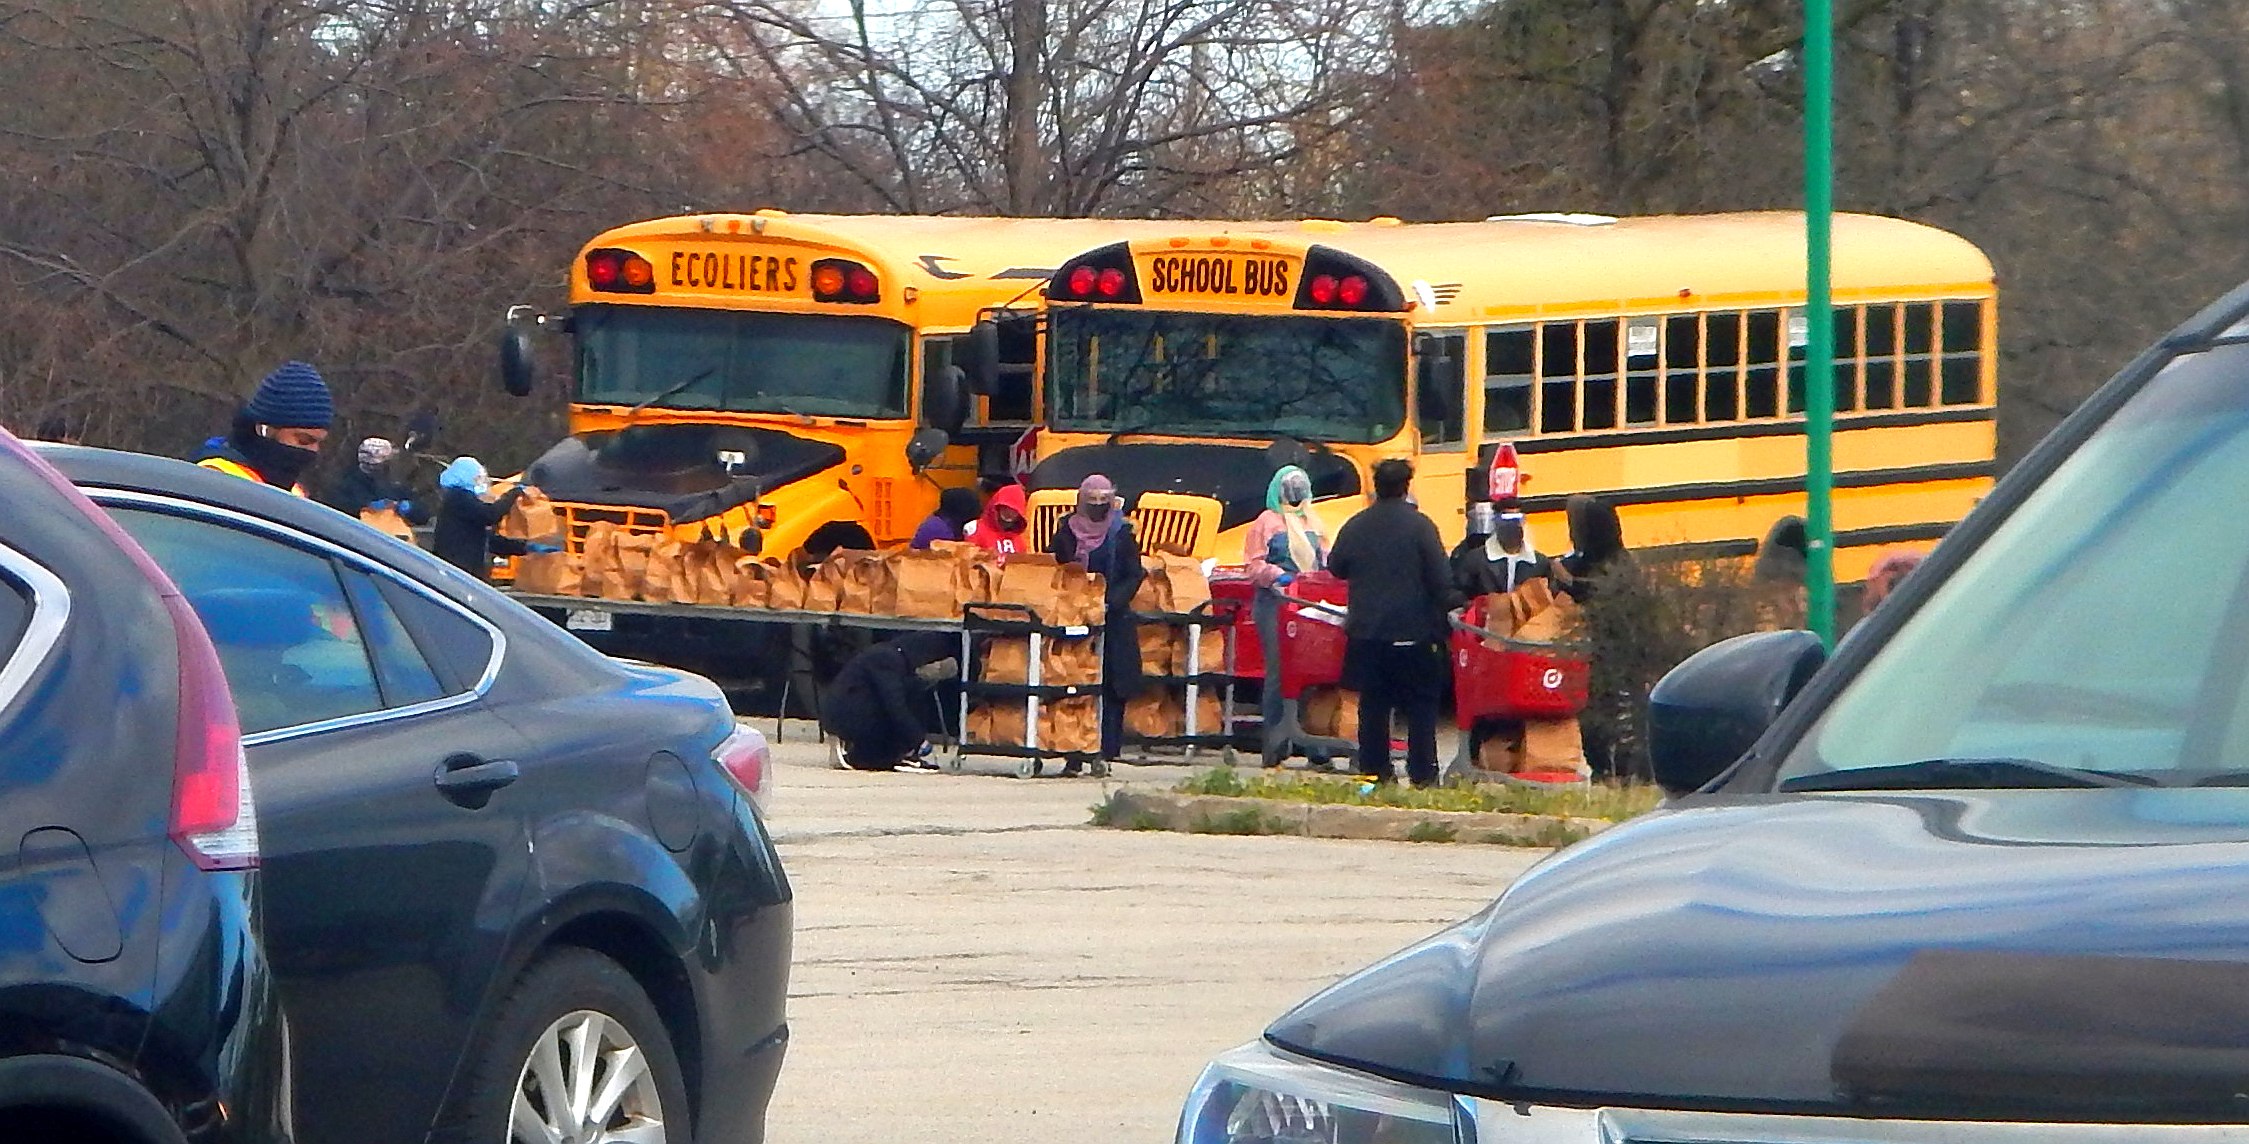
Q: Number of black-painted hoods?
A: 2